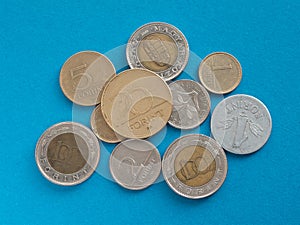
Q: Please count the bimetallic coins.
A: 3